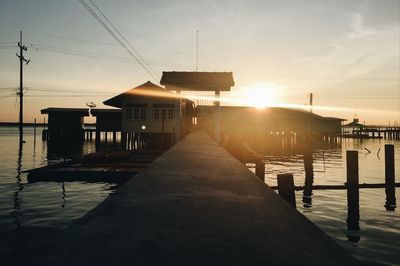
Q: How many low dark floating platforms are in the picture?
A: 1